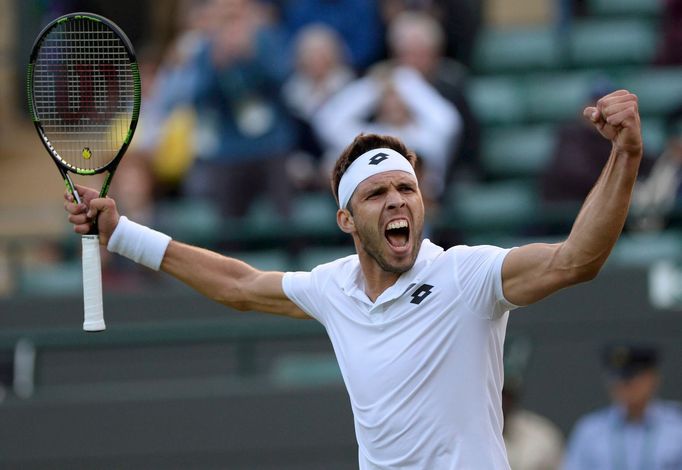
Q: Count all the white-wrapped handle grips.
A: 1